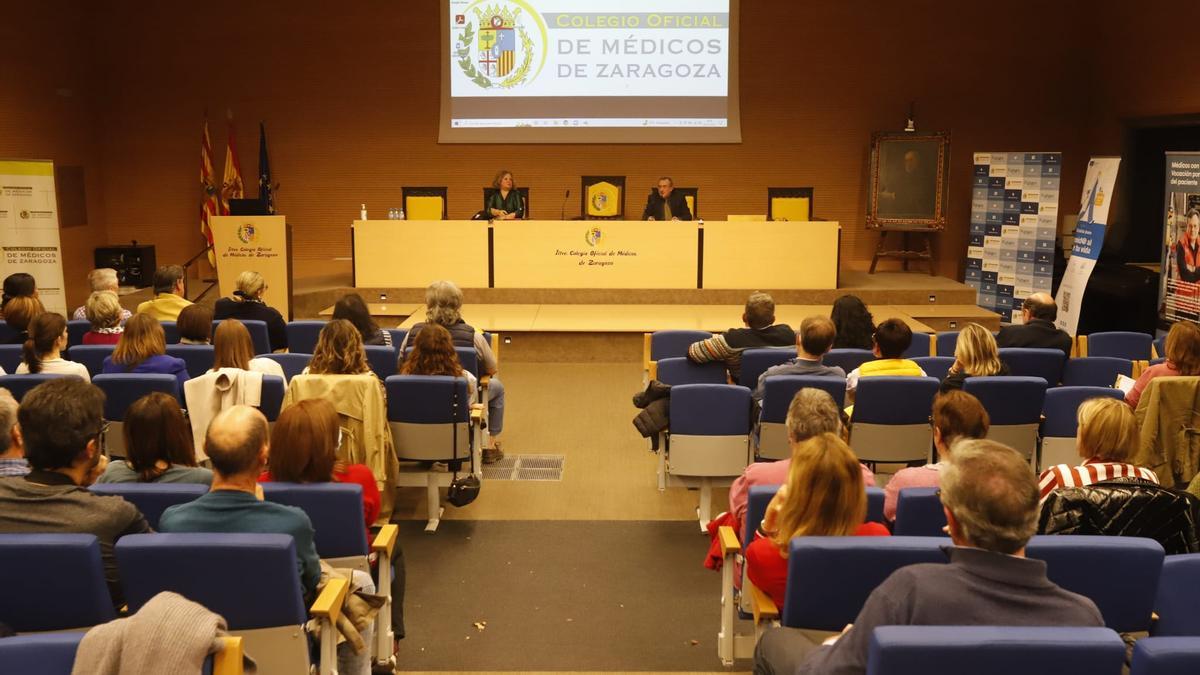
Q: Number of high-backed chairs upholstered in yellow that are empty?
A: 3